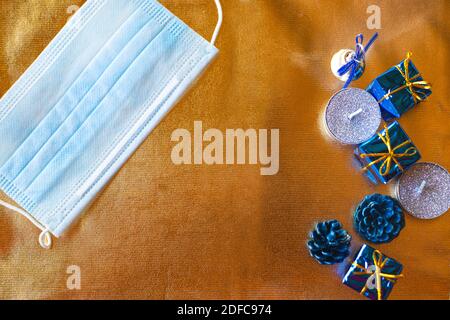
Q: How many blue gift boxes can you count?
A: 3